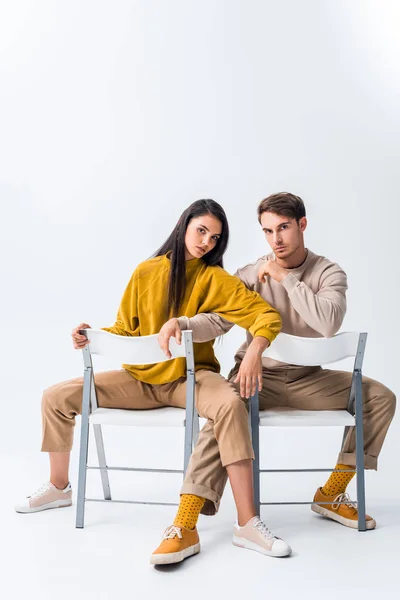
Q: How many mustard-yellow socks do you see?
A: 2